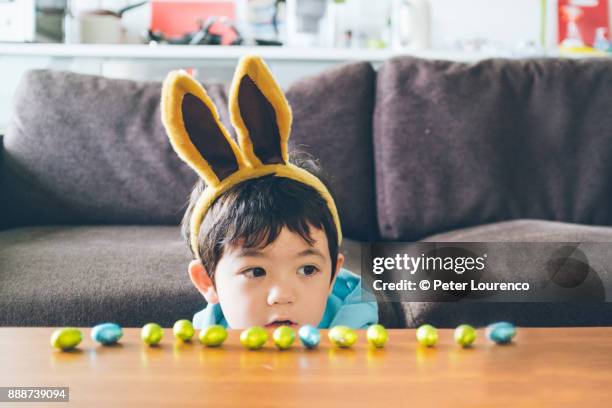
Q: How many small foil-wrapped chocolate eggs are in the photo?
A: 13